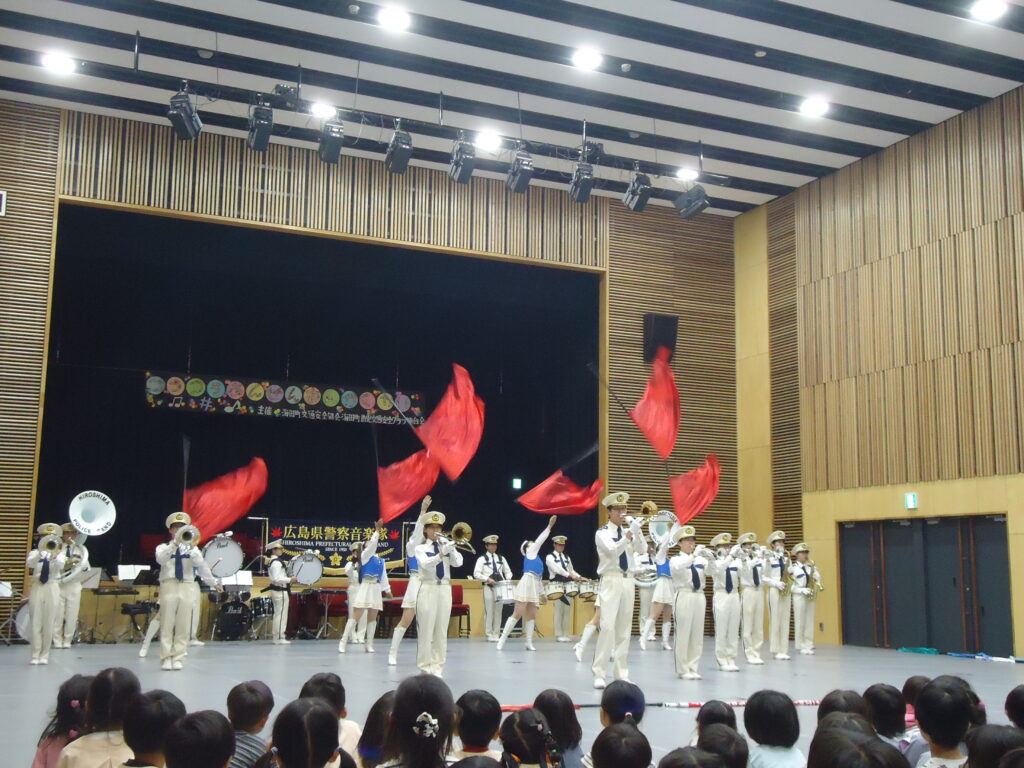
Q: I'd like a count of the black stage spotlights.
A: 9